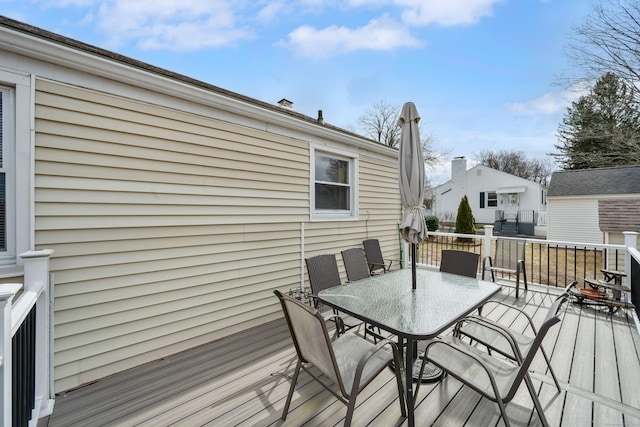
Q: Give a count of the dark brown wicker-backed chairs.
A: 4